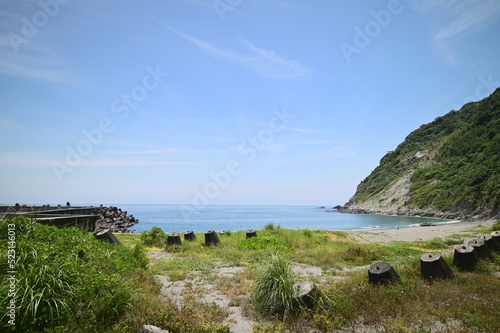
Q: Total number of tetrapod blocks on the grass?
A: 12